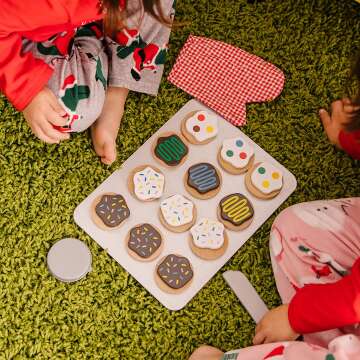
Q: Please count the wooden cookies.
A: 12